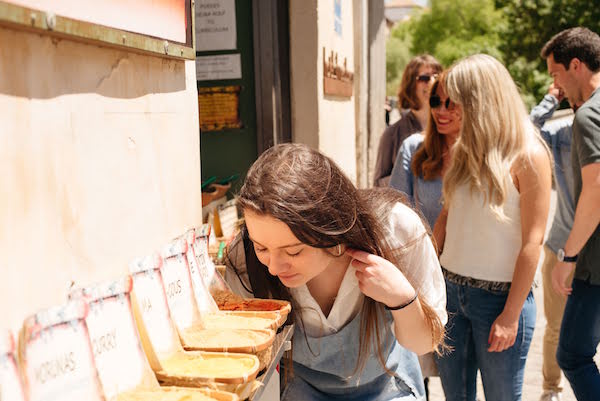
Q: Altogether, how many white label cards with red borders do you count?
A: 7